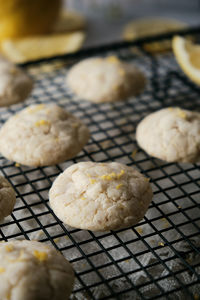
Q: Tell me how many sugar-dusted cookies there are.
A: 7